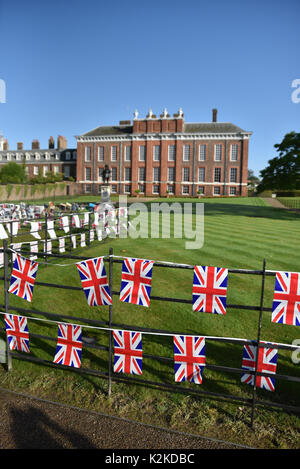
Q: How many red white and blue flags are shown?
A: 10